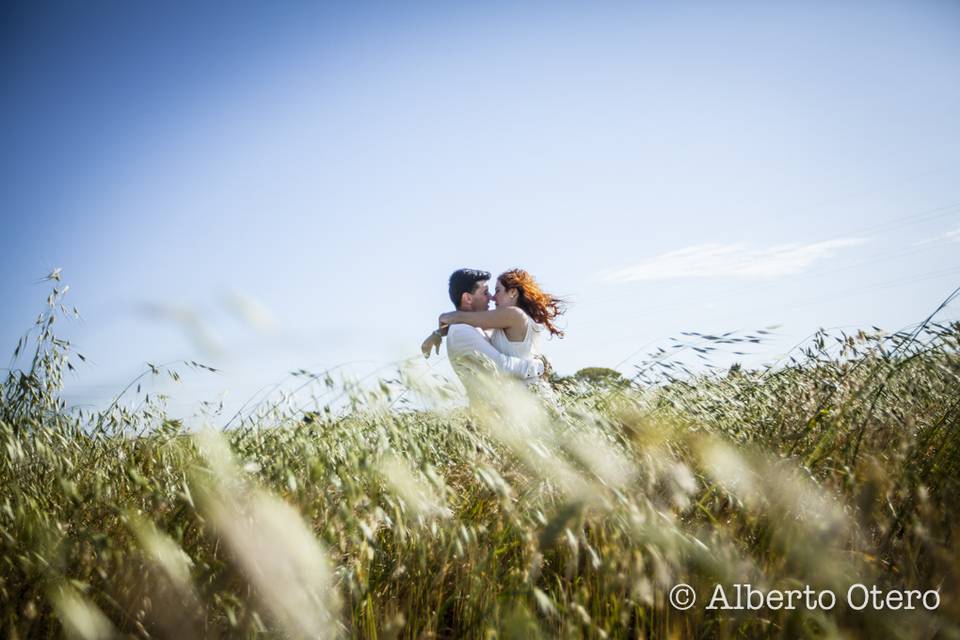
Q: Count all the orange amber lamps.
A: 0